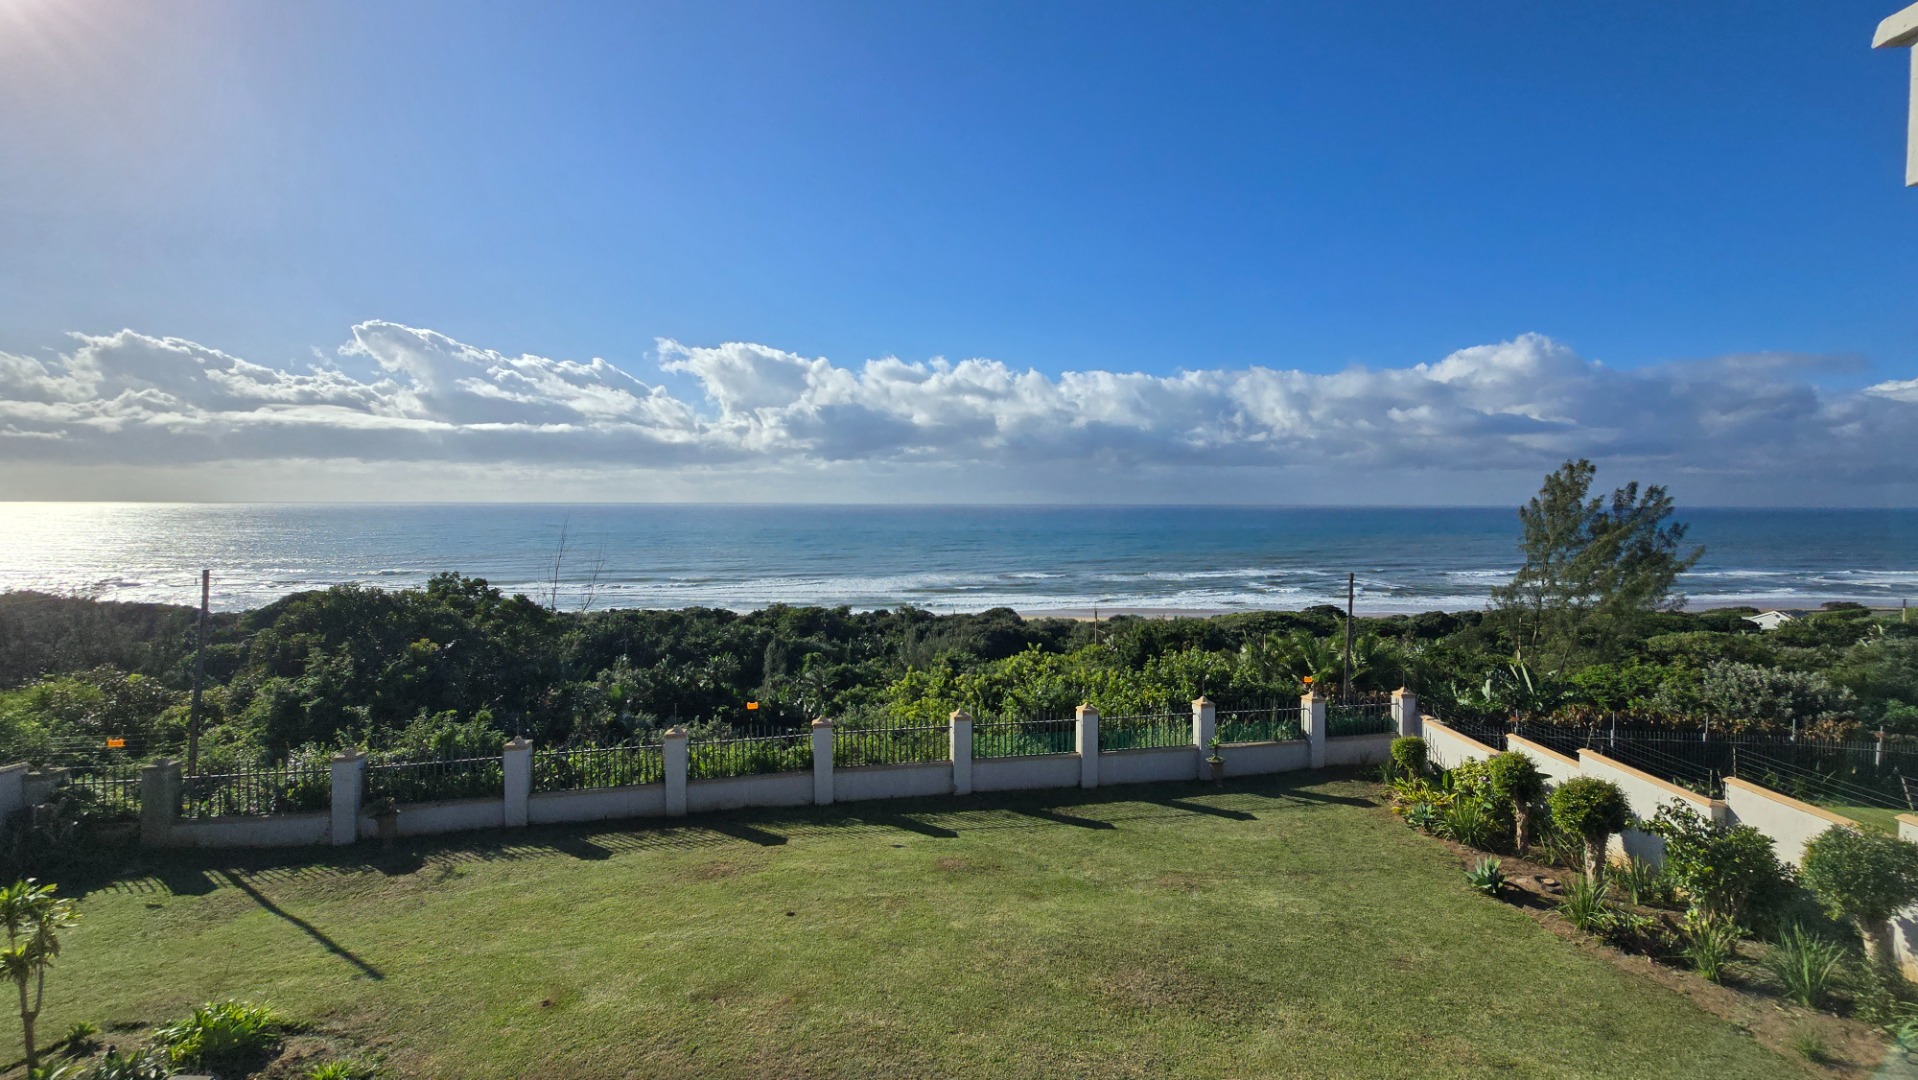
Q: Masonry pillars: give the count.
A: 11